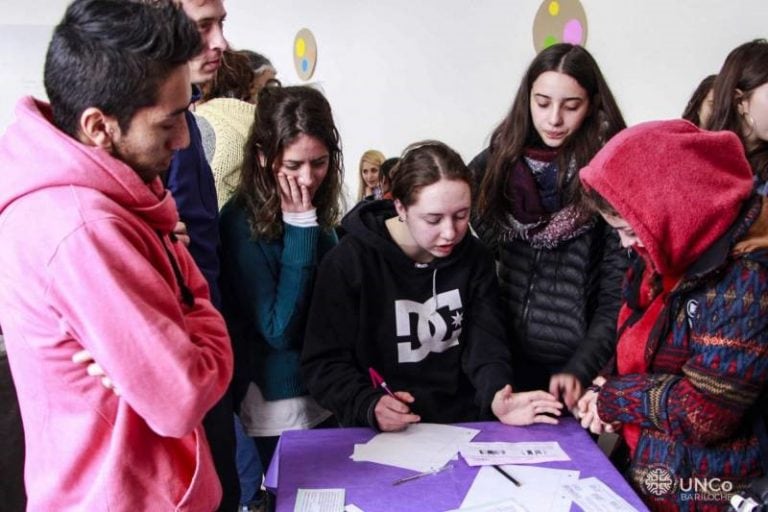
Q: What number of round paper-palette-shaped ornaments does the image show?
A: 2